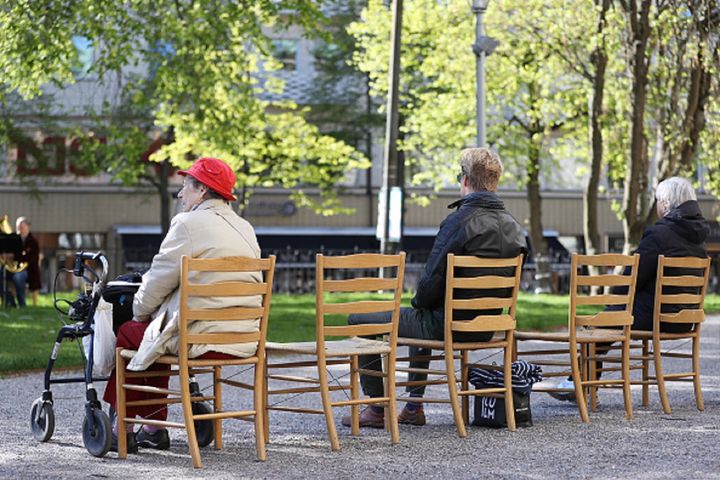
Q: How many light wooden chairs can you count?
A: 5